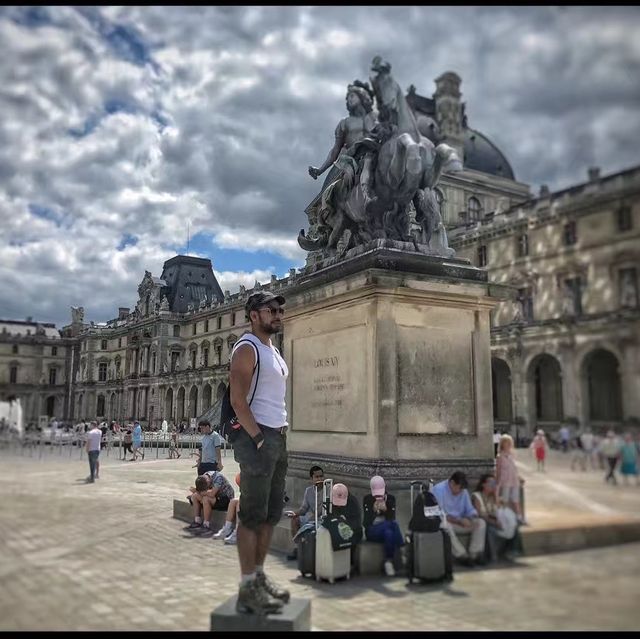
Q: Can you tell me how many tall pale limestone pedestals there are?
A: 1